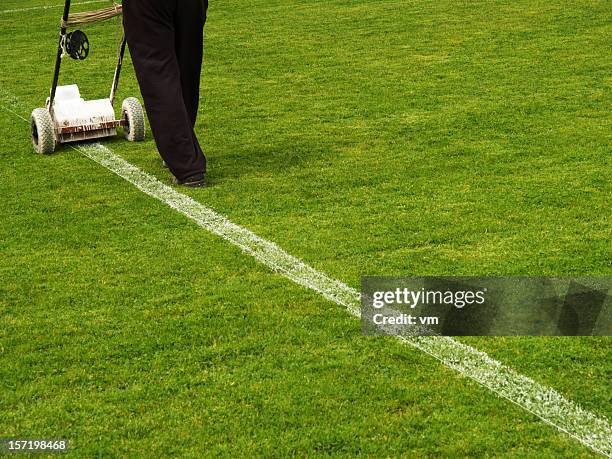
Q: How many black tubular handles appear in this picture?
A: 2